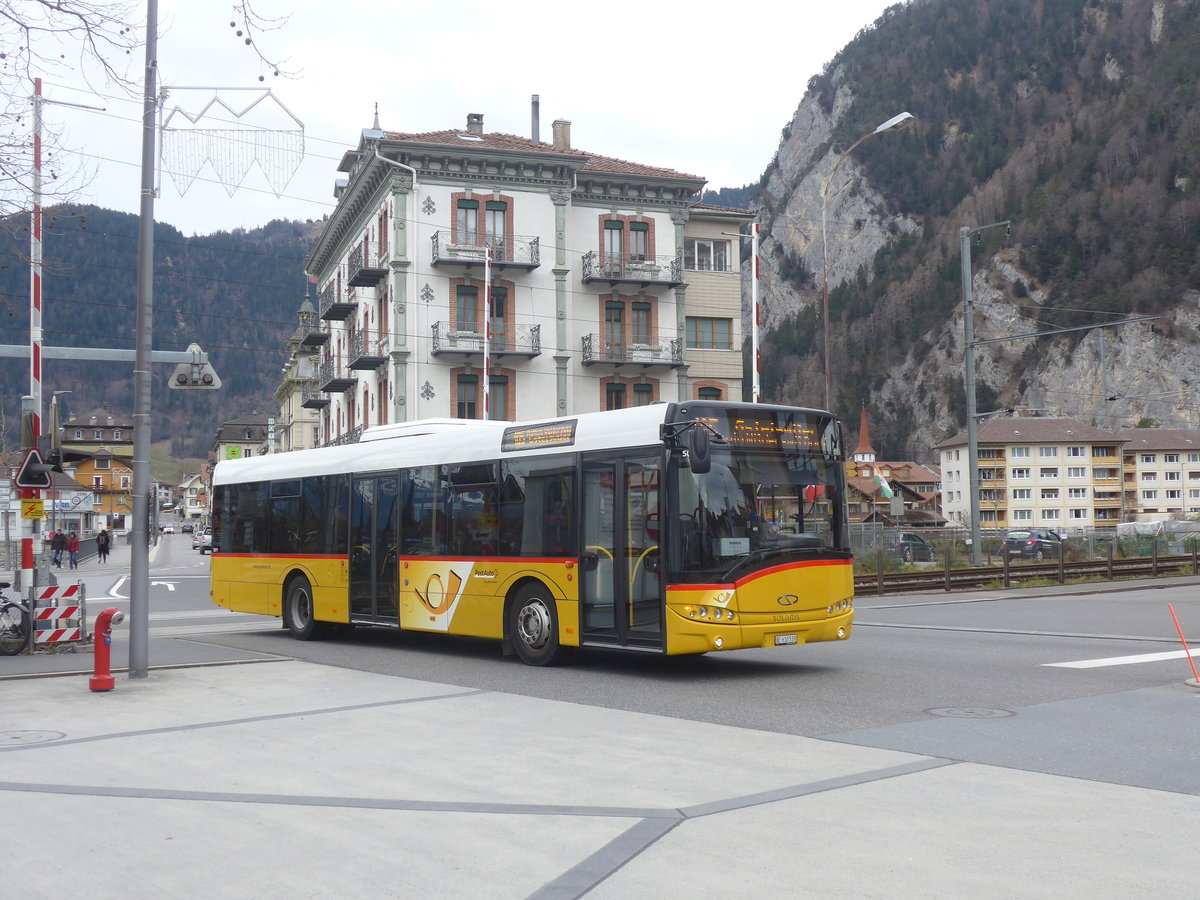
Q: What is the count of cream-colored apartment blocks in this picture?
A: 2